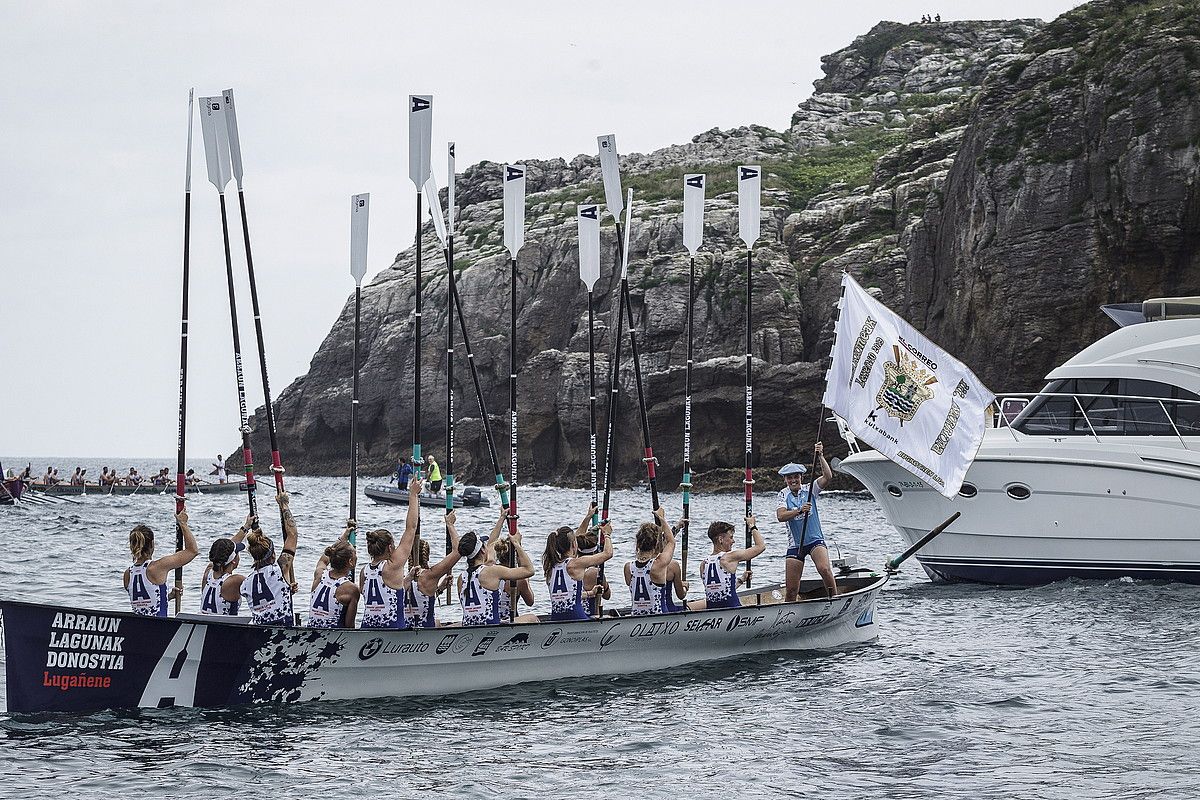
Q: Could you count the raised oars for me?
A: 13